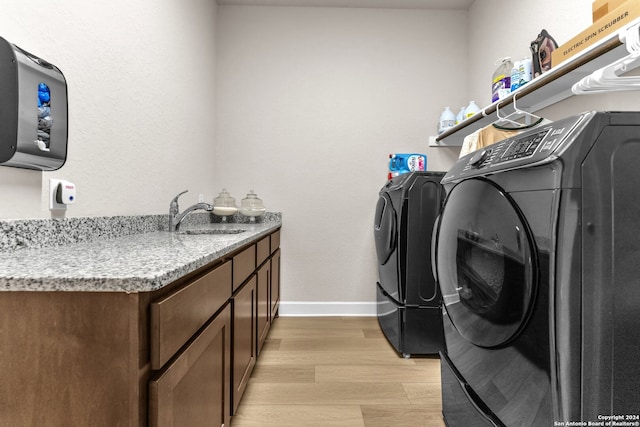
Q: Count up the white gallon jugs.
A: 3